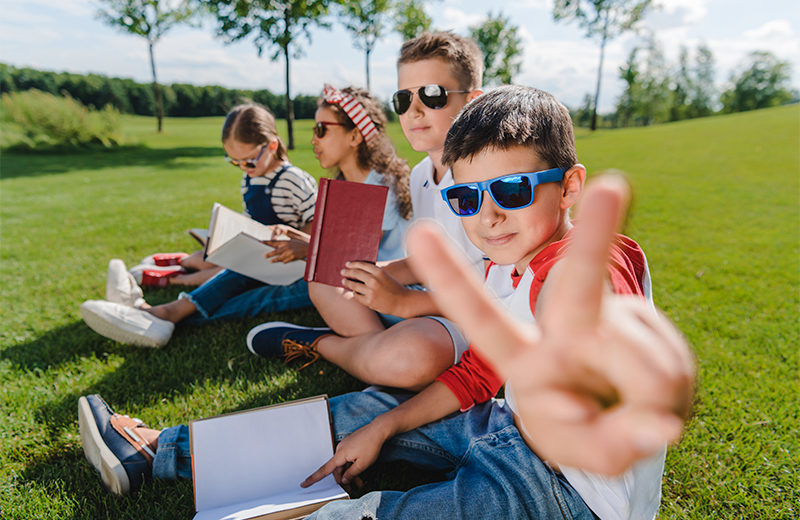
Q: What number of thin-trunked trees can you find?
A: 4